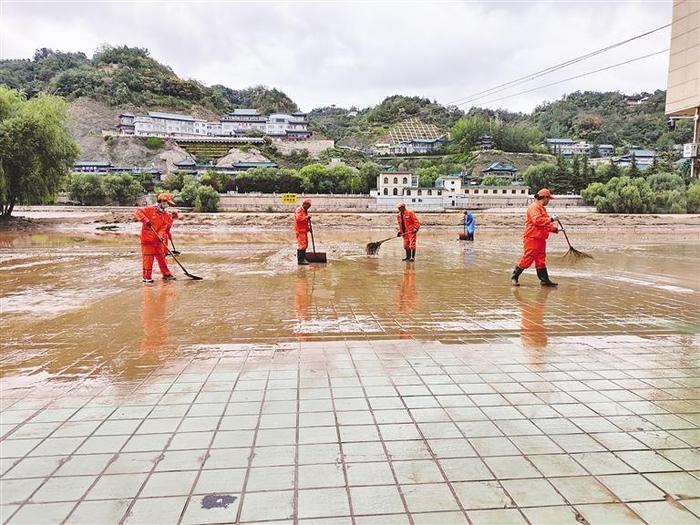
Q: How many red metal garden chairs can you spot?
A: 0